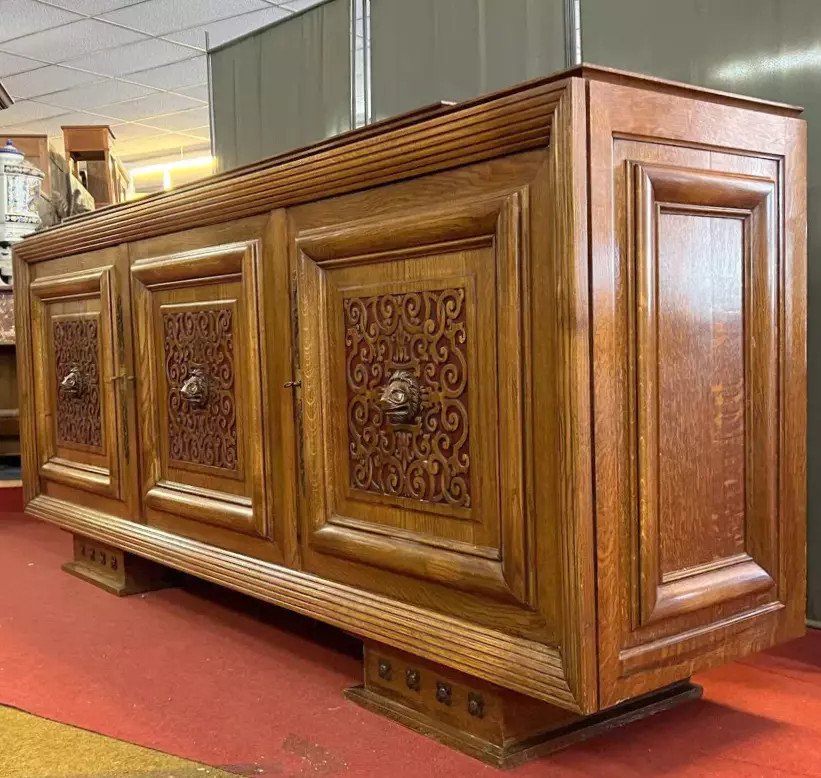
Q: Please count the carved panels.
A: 3